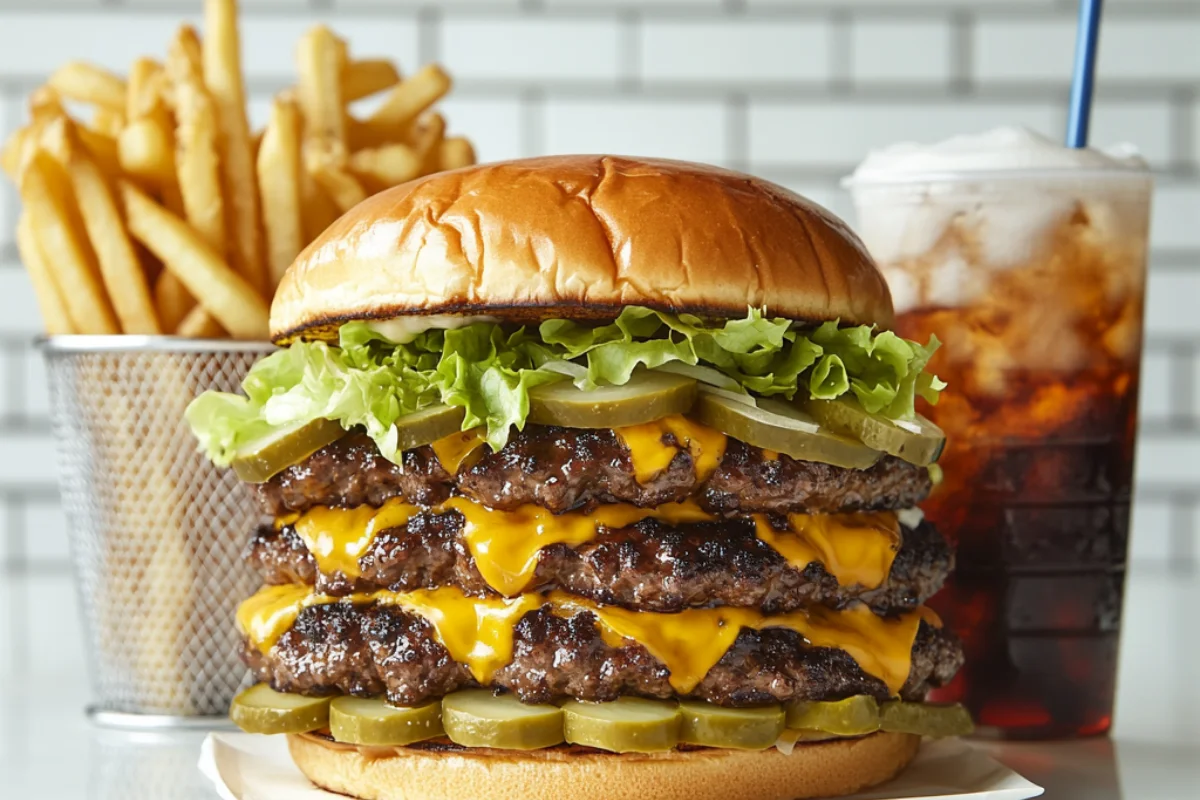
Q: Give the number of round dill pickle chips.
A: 12